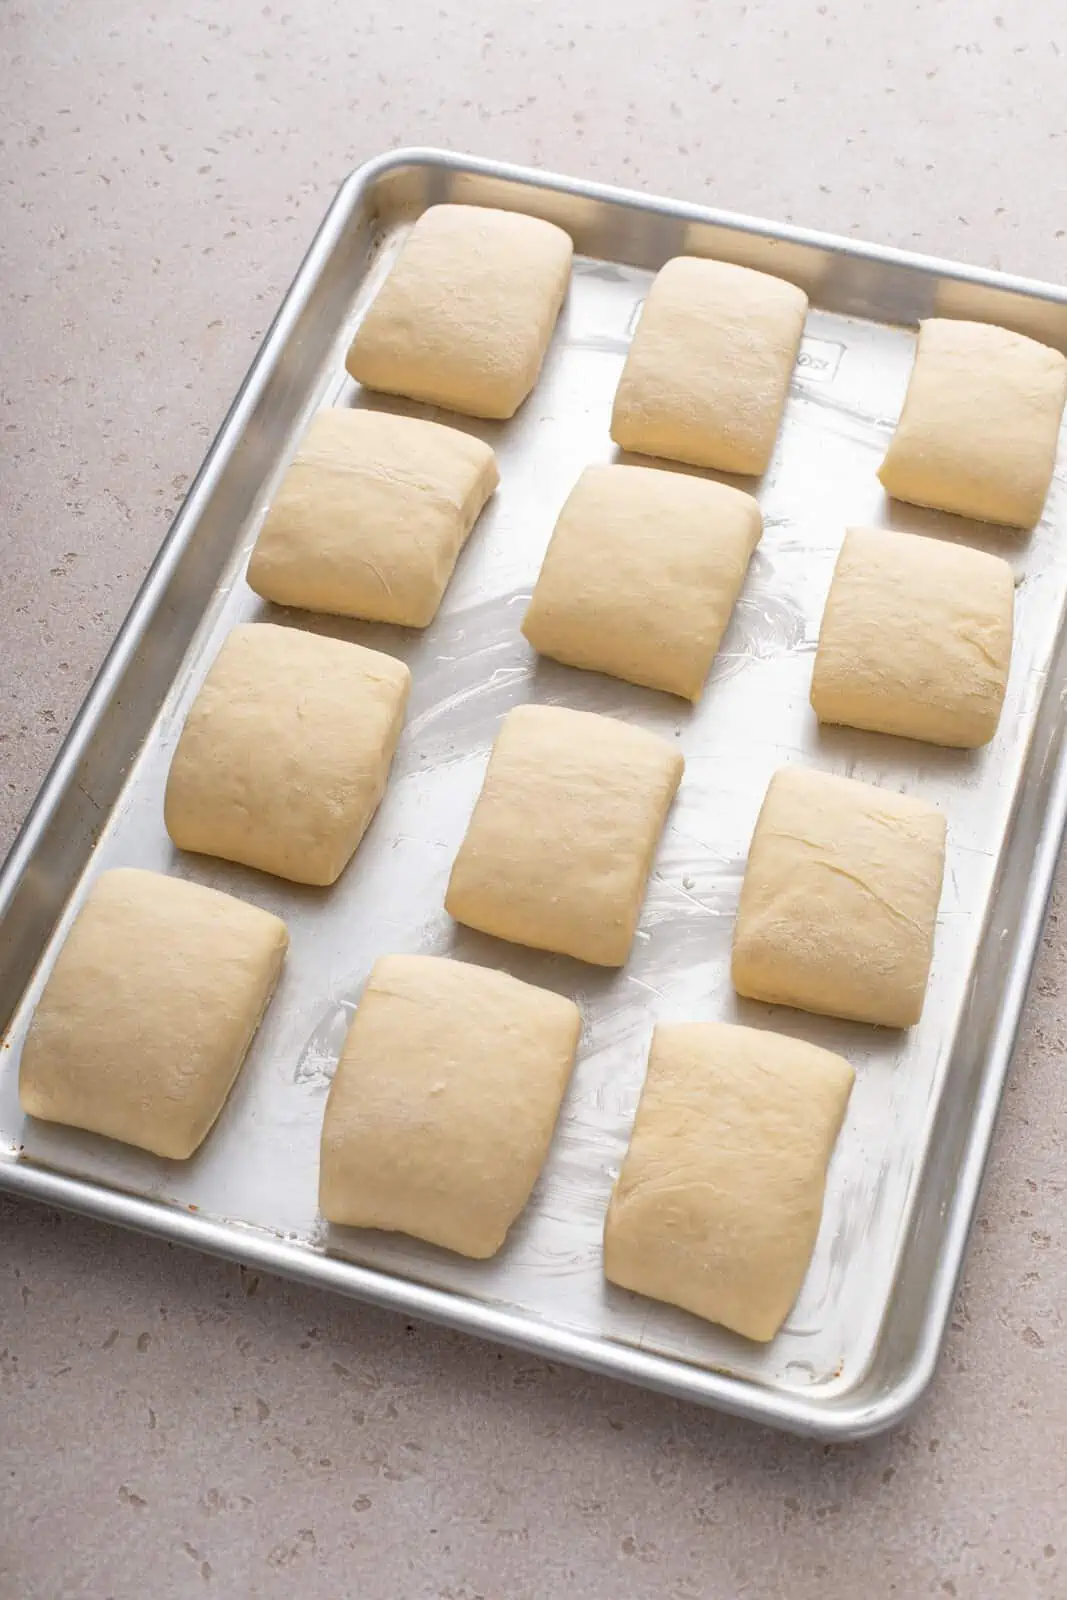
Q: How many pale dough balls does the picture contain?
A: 12